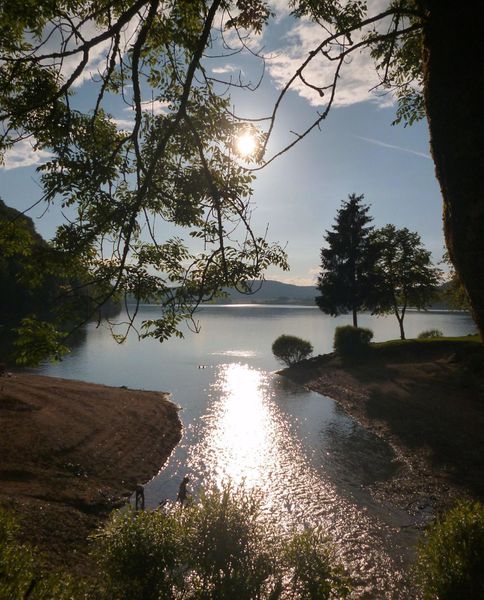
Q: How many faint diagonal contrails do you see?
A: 1